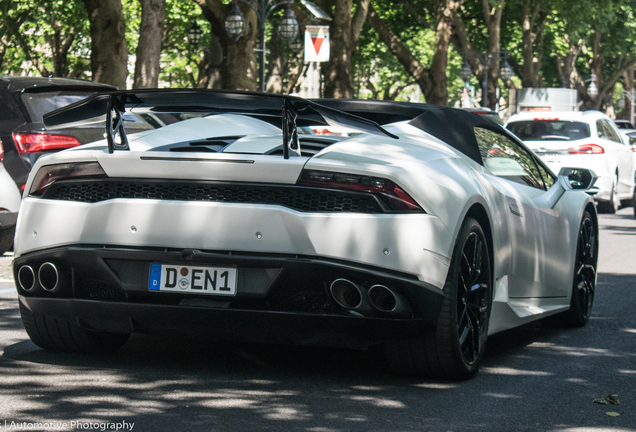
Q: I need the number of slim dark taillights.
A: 2